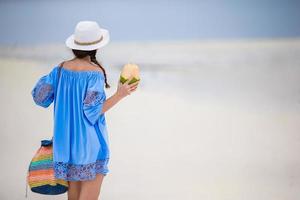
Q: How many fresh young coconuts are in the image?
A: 1